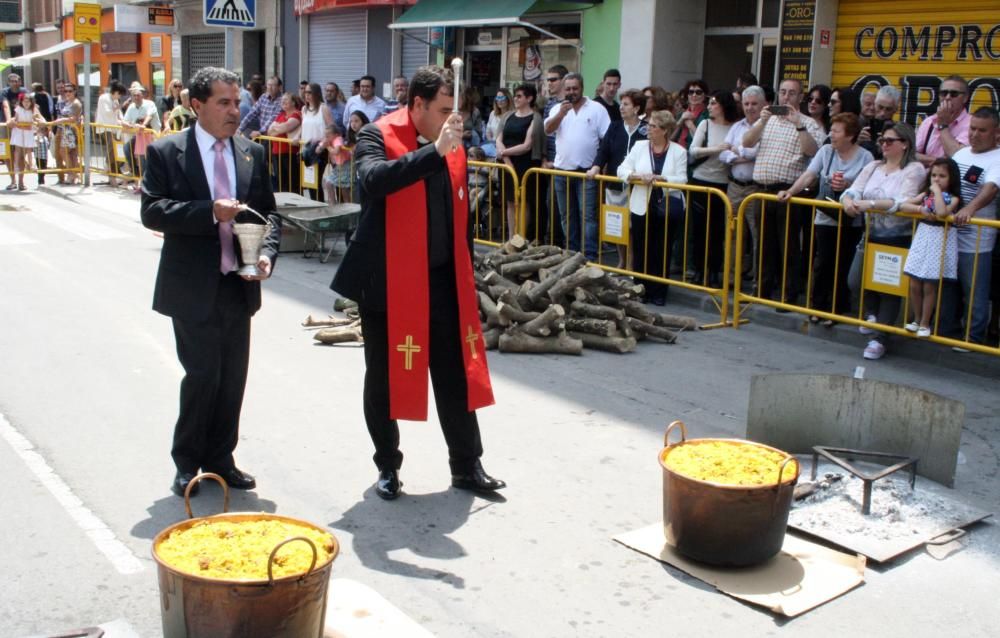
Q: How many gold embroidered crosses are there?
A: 2